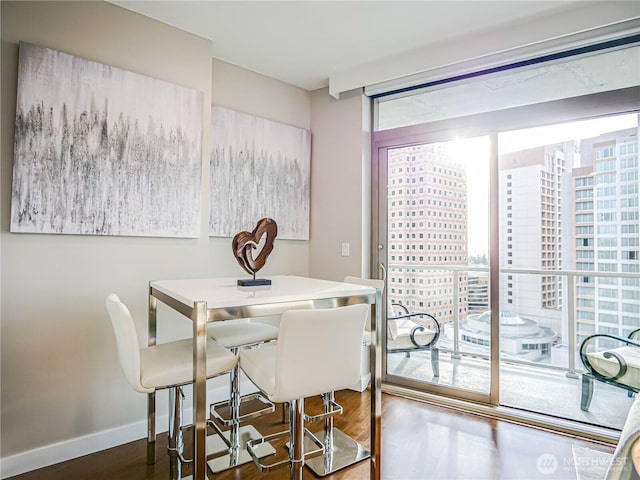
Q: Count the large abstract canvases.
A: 2